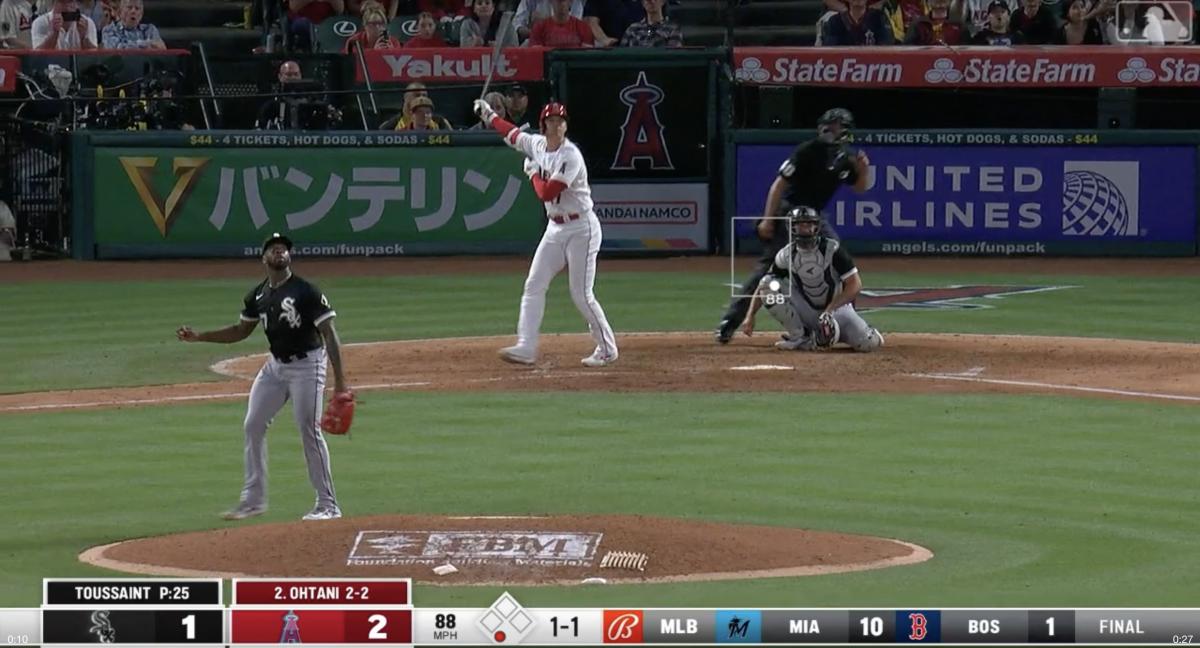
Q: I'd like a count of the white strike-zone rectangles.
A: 1